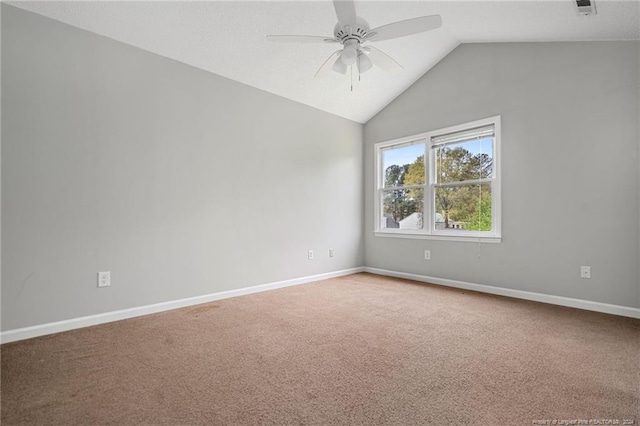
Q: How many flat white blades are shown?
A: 5